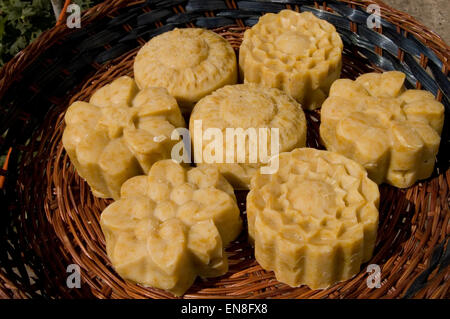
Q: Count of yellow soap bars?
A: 7